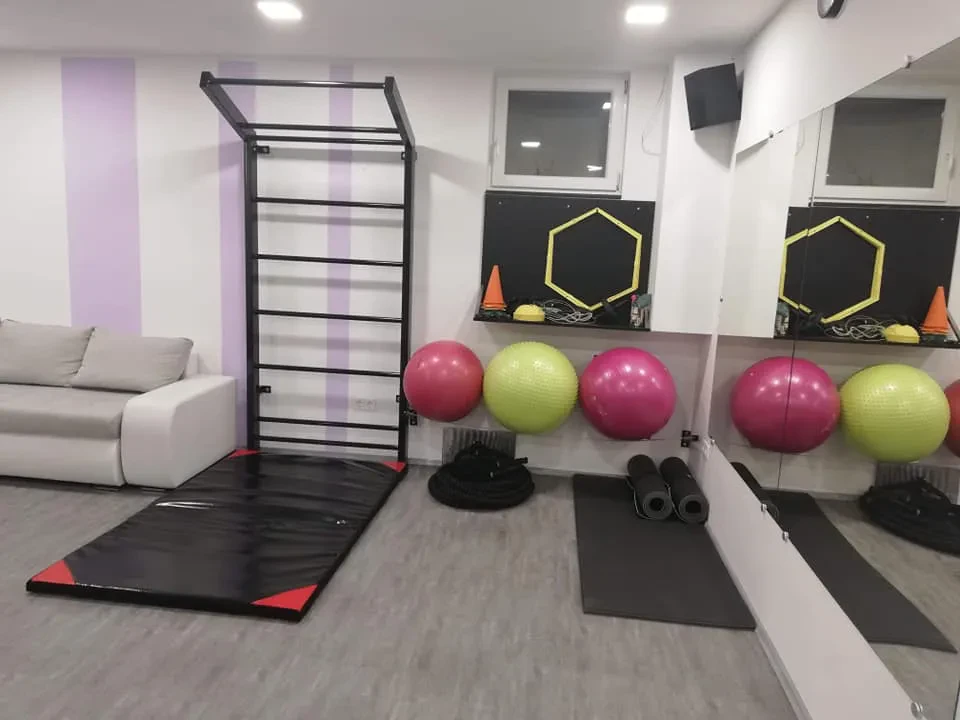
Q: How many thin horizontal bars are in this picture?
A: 9